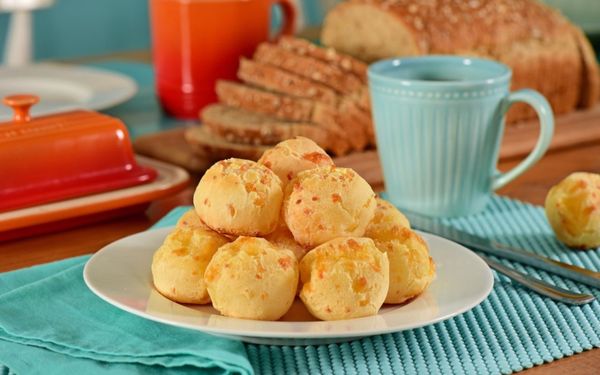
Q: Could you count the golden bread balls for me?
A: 11